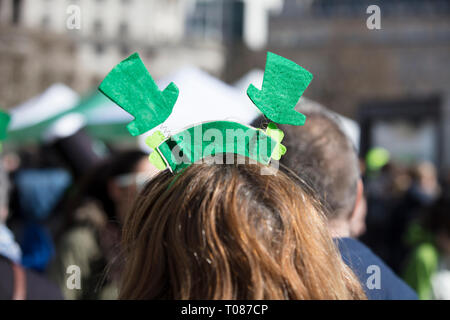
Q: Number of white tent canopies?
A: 3